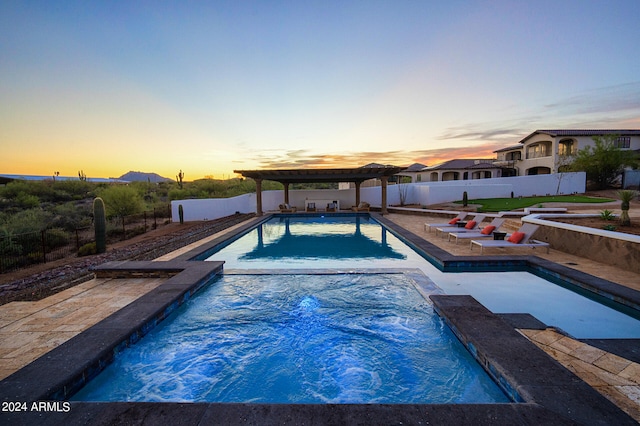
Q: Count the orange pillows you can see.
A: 4